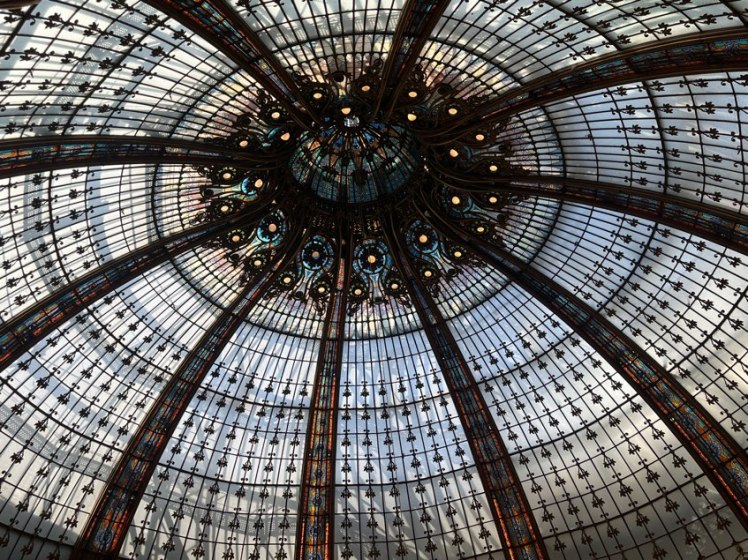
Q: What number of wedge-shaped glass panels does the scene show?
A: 10